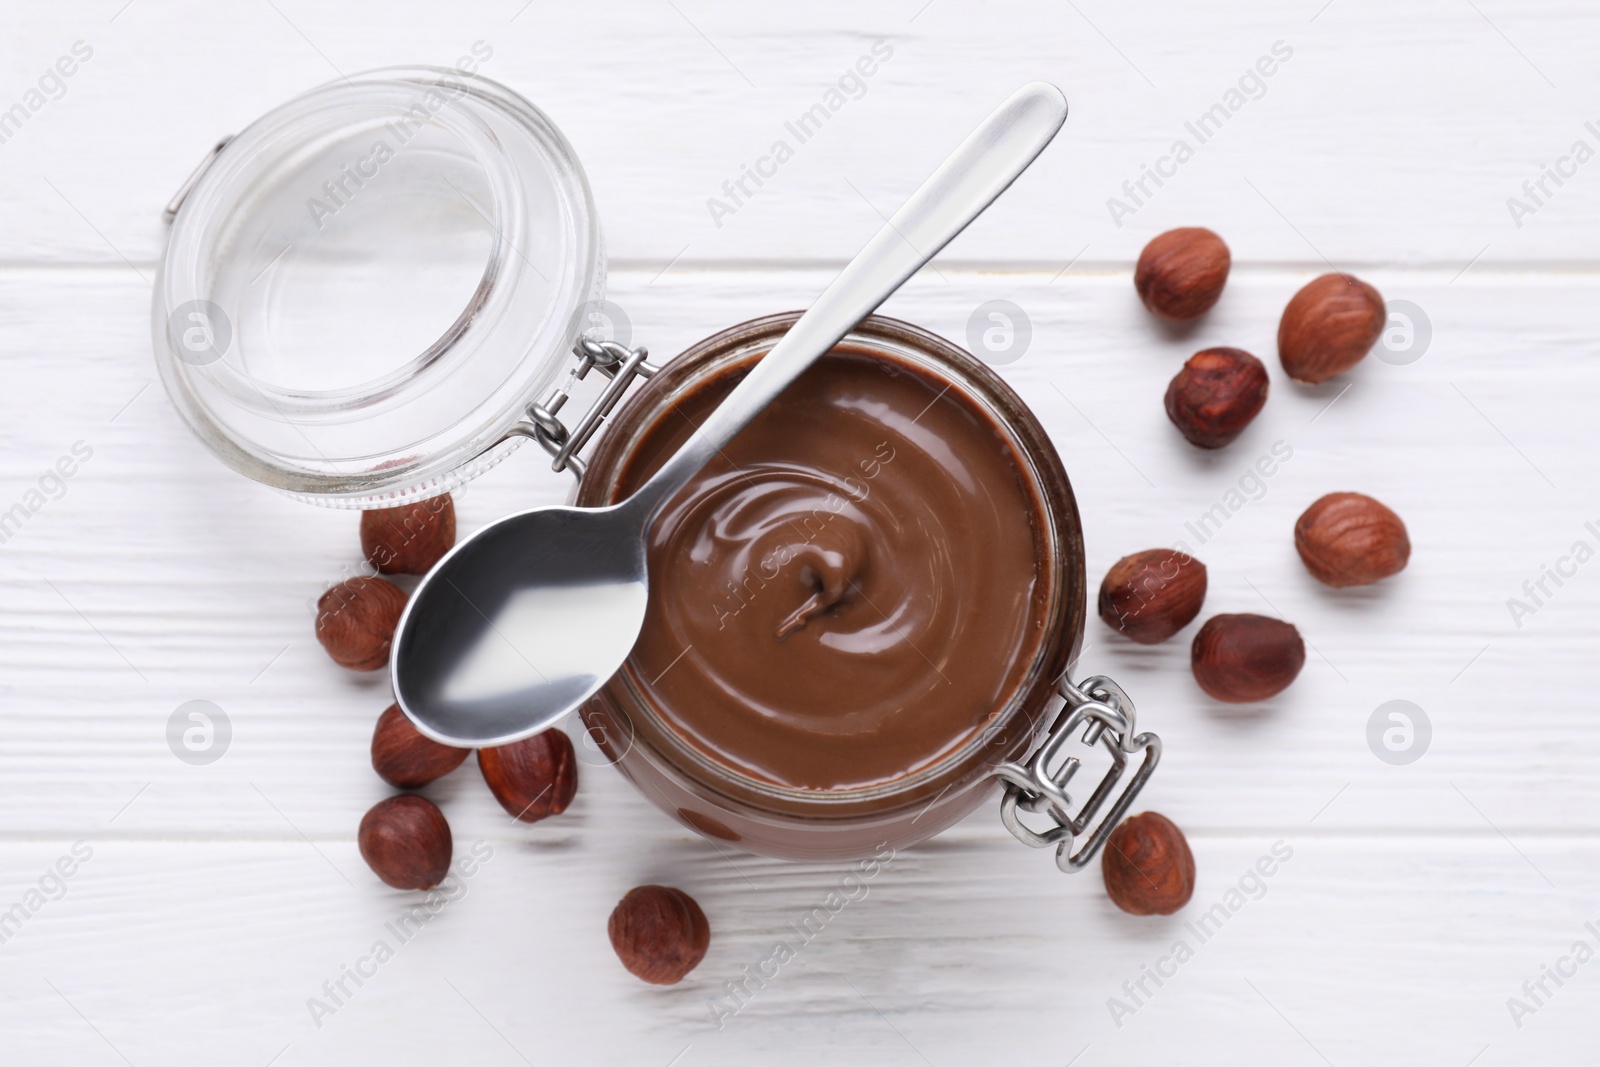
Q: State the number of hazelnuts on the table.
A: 13